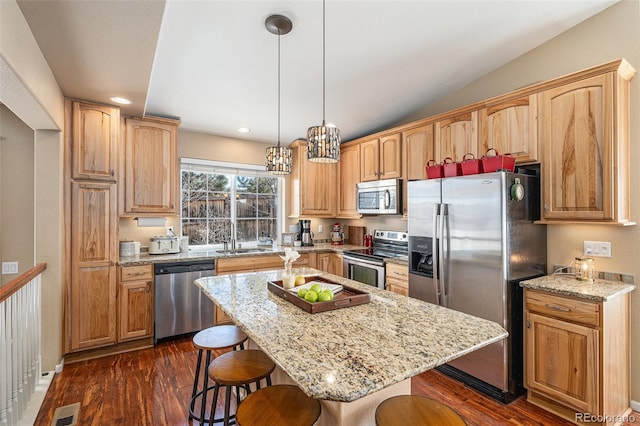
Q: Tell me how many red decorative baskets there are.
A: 4